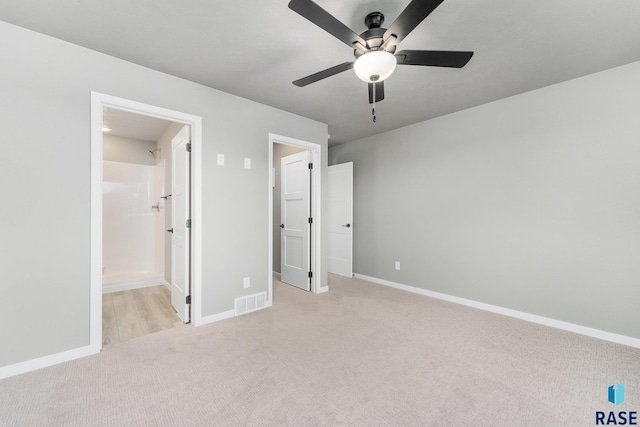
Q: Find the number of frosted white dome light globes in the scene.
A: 1